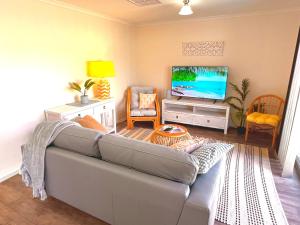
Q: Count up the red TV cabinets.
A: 0